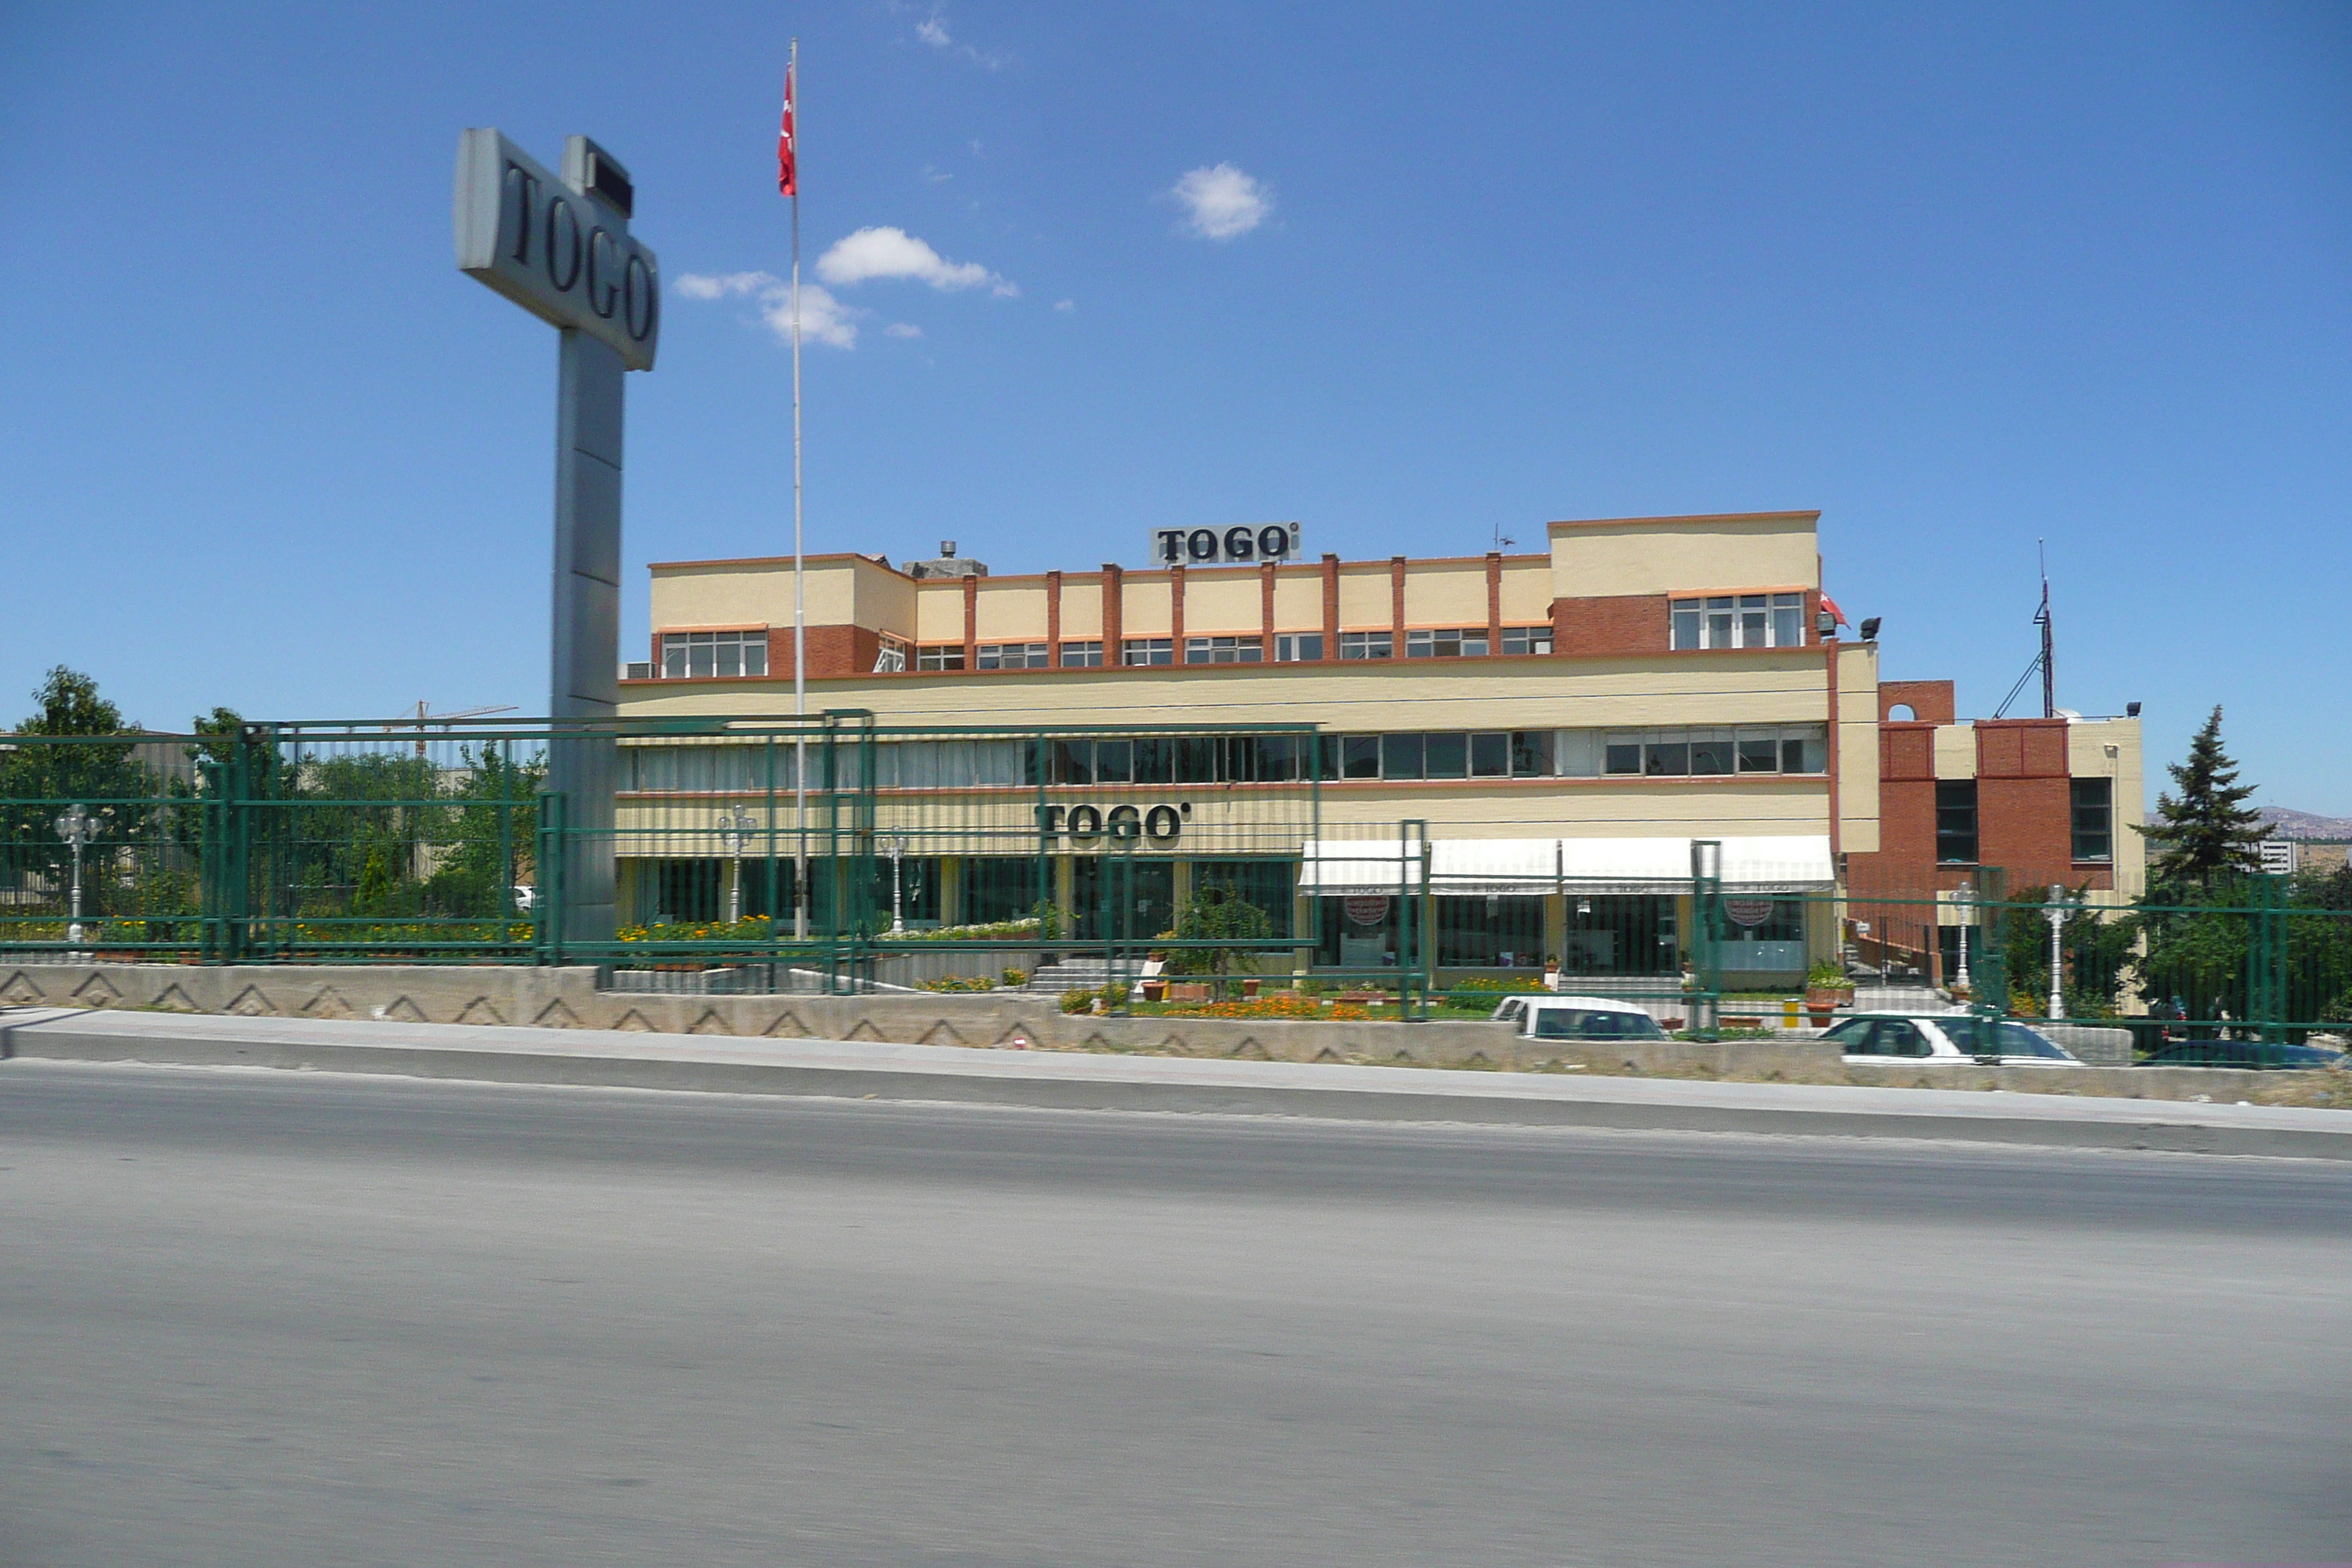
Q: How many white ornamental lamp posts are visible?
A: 5